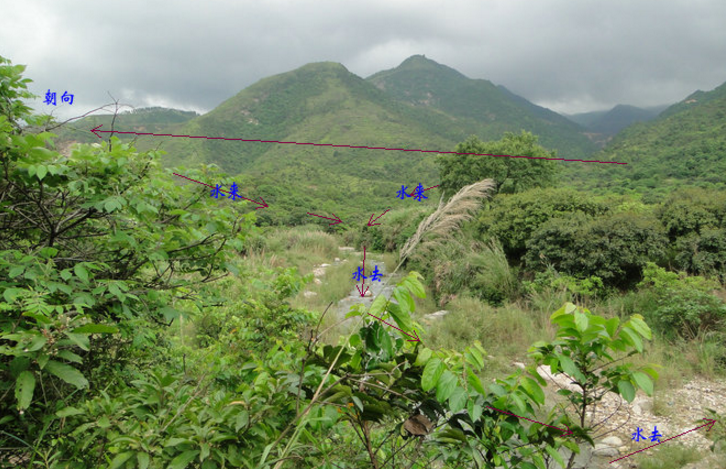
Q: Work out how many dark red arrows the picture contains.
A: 9